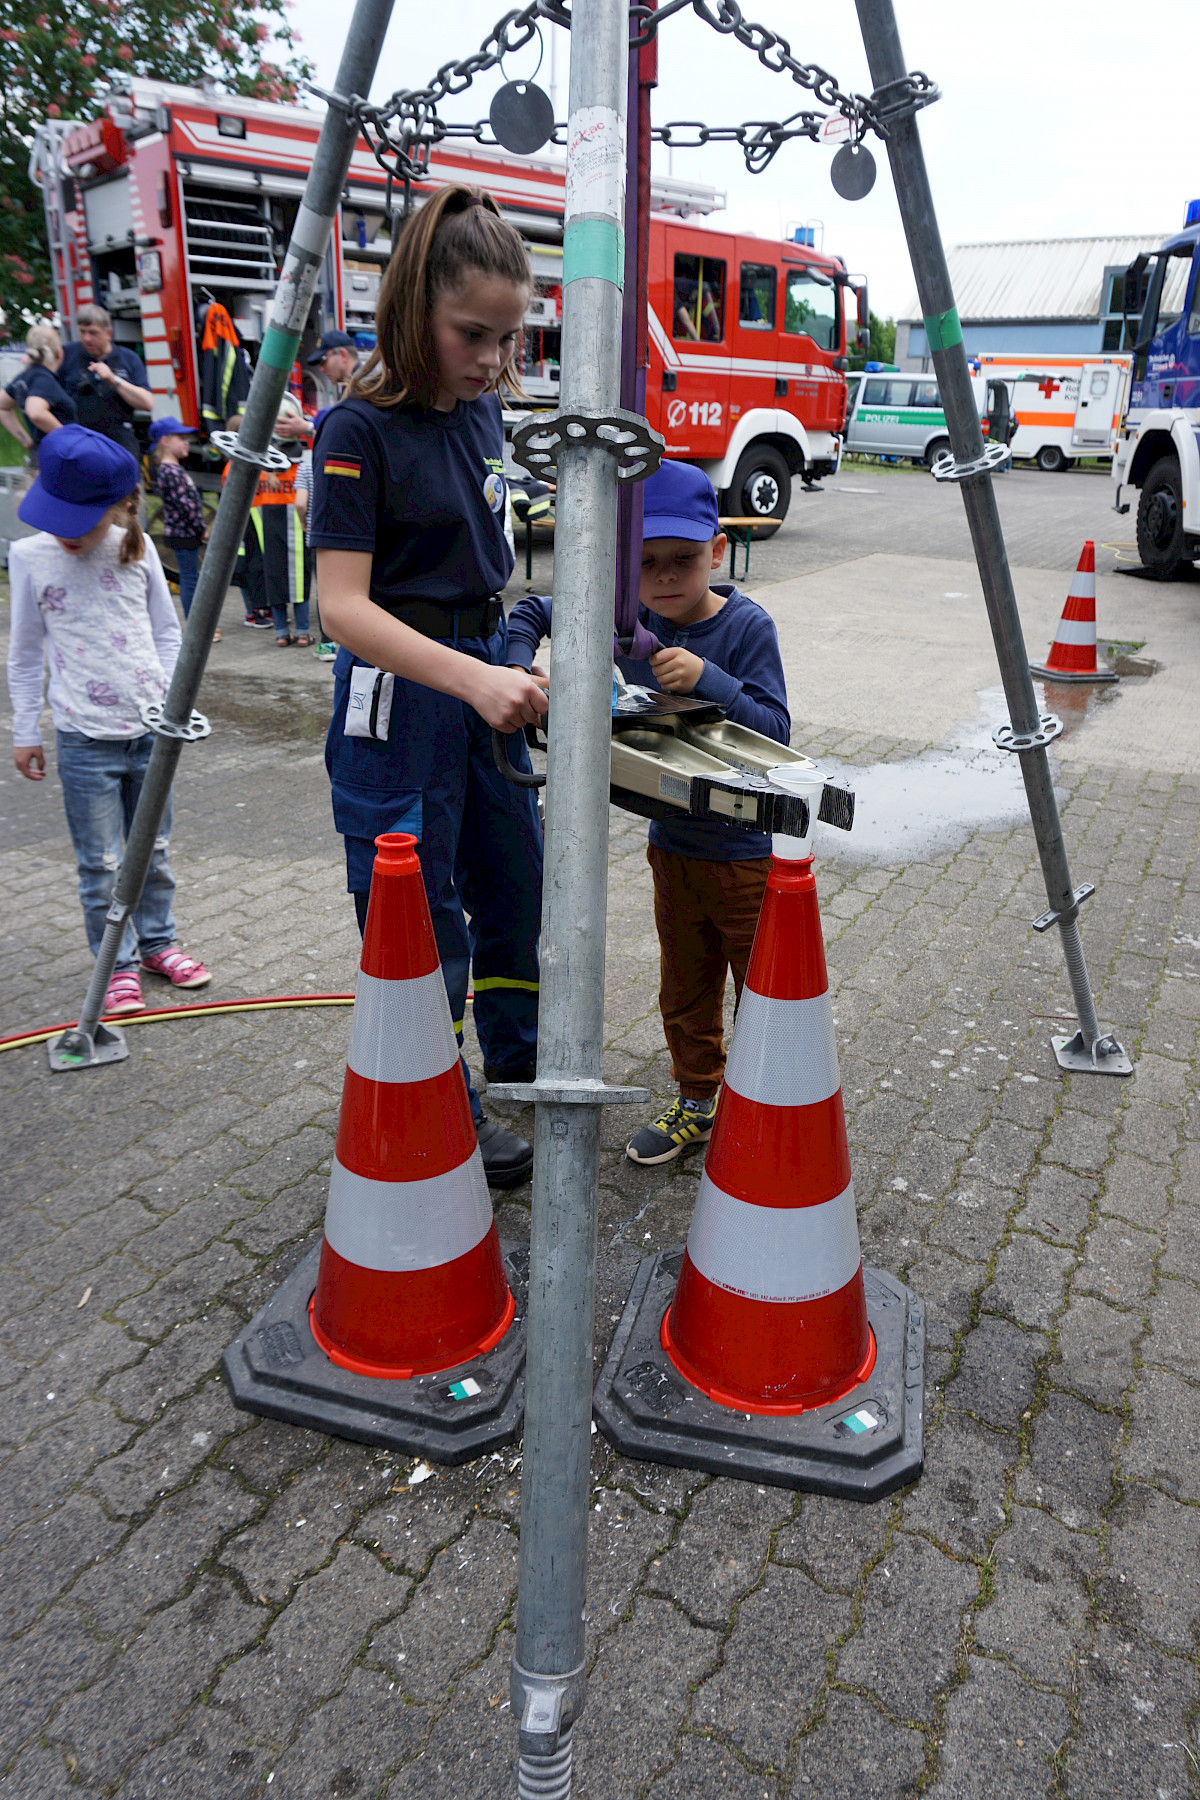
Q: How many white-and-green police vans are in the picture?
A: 1